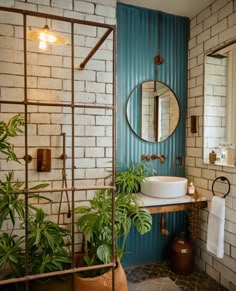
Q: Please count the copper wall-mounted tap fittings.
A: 3